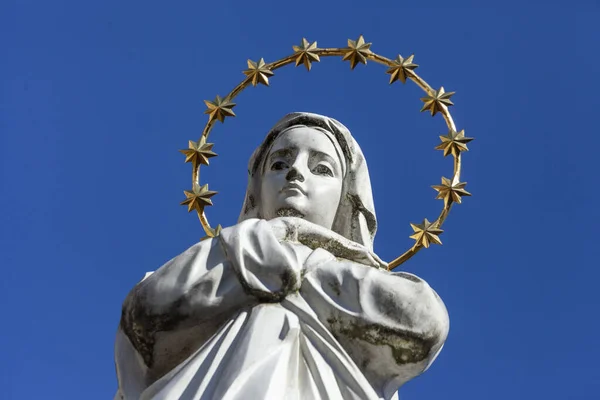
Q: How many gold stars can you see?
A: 11